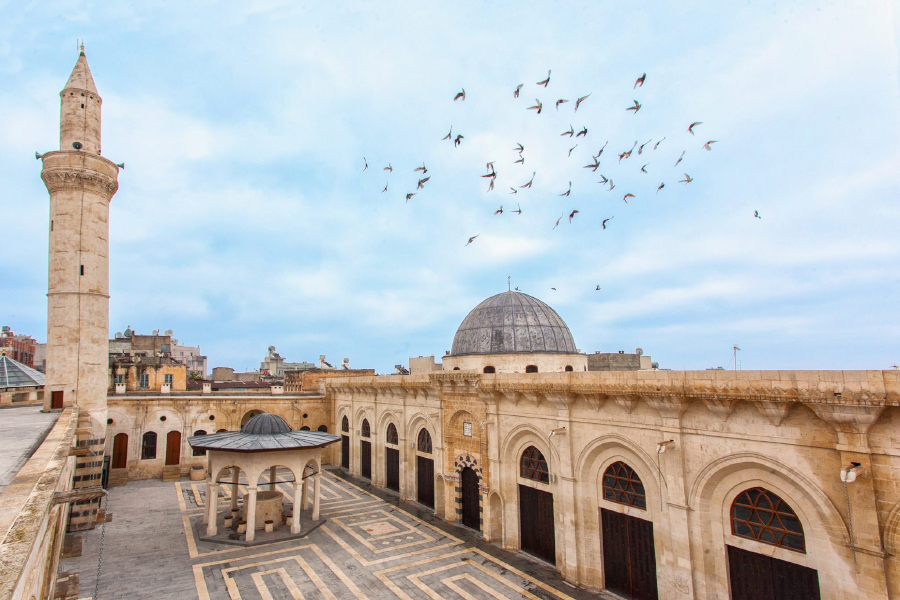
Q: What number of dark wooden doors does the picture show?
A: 8